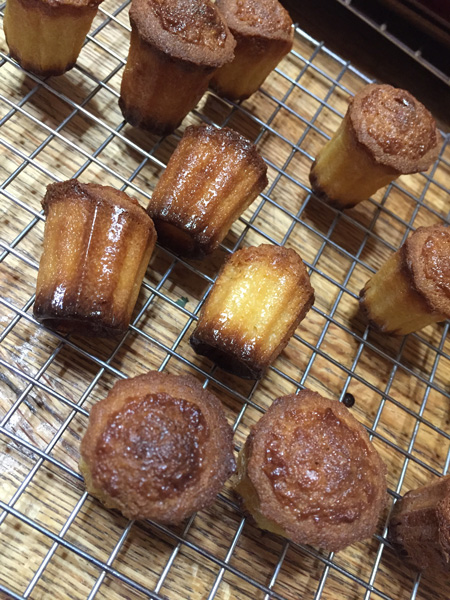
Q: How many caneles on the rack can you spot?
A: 11